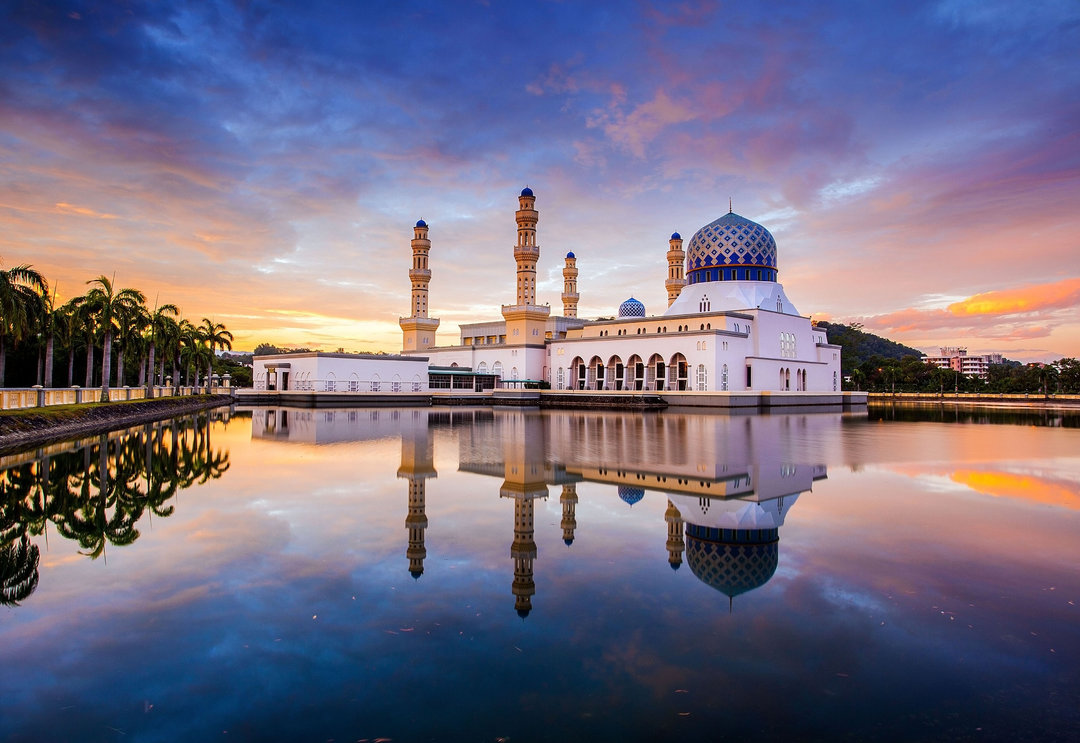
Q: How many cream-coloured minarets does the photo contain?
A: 4